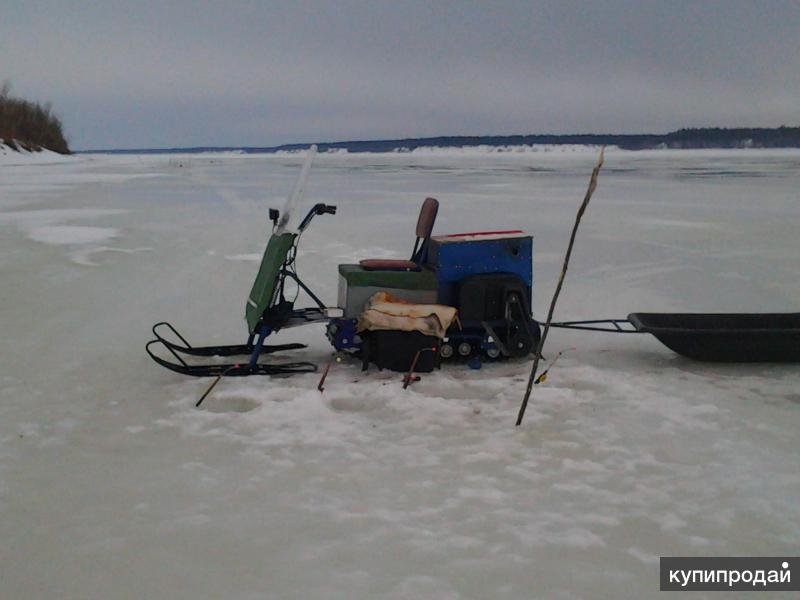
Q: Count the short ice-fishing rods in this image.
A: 4